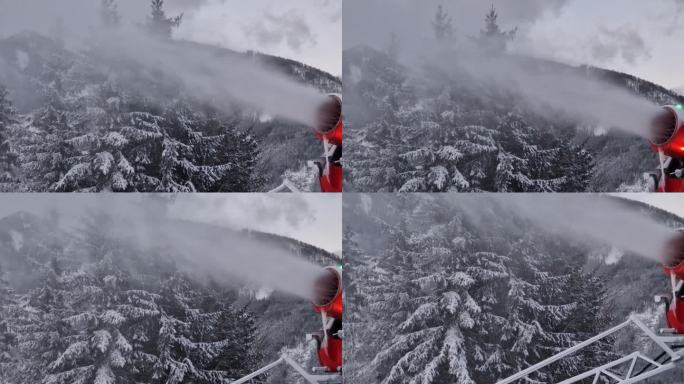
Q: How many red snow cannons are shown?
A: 4